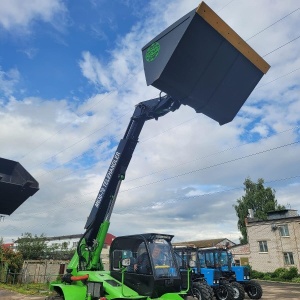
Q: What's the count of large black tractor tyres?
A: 4